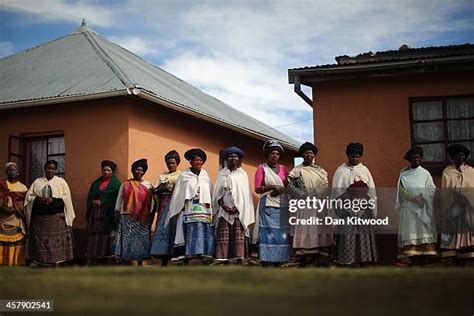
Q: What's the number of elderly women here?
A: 12